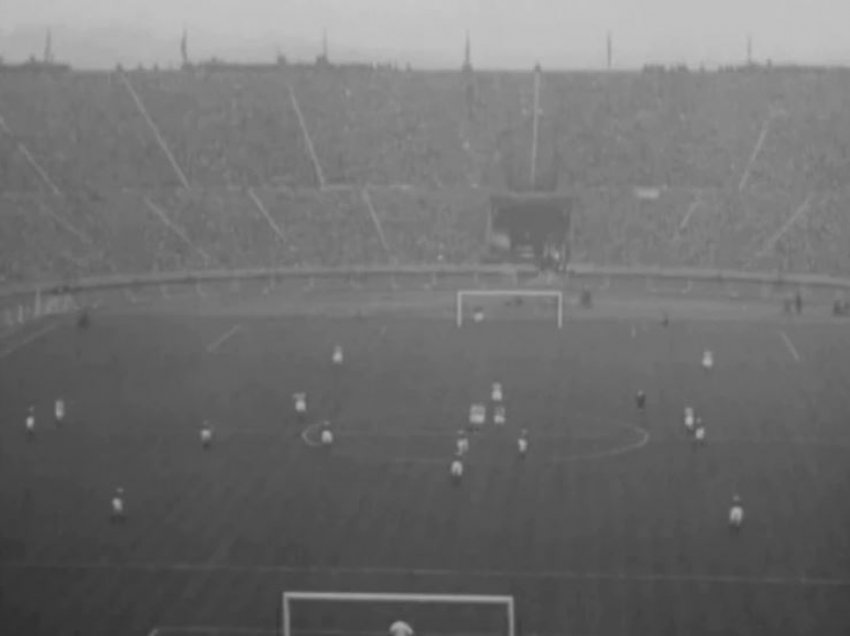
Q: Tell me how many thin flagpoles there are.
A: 6